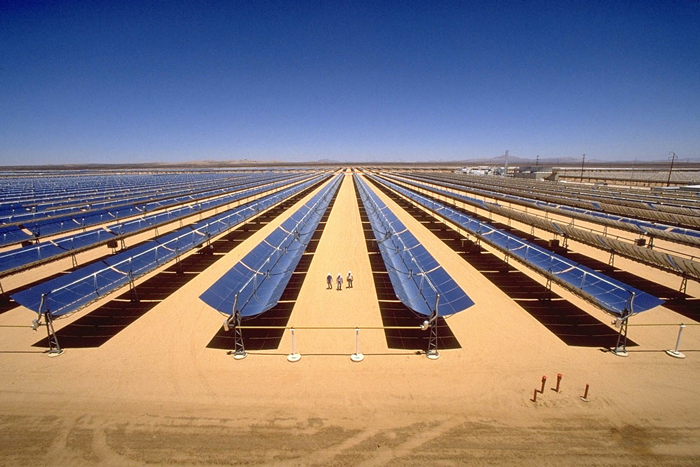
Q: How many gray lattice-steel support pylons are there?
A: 4